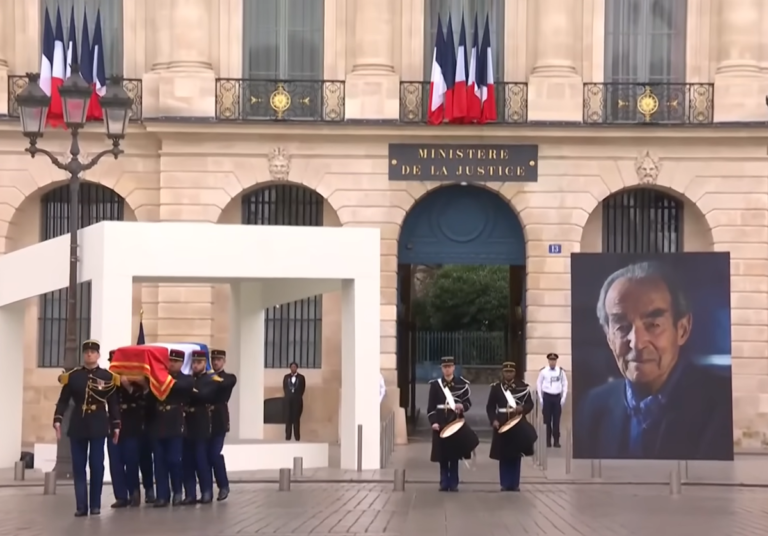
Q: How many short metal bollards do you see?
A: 6